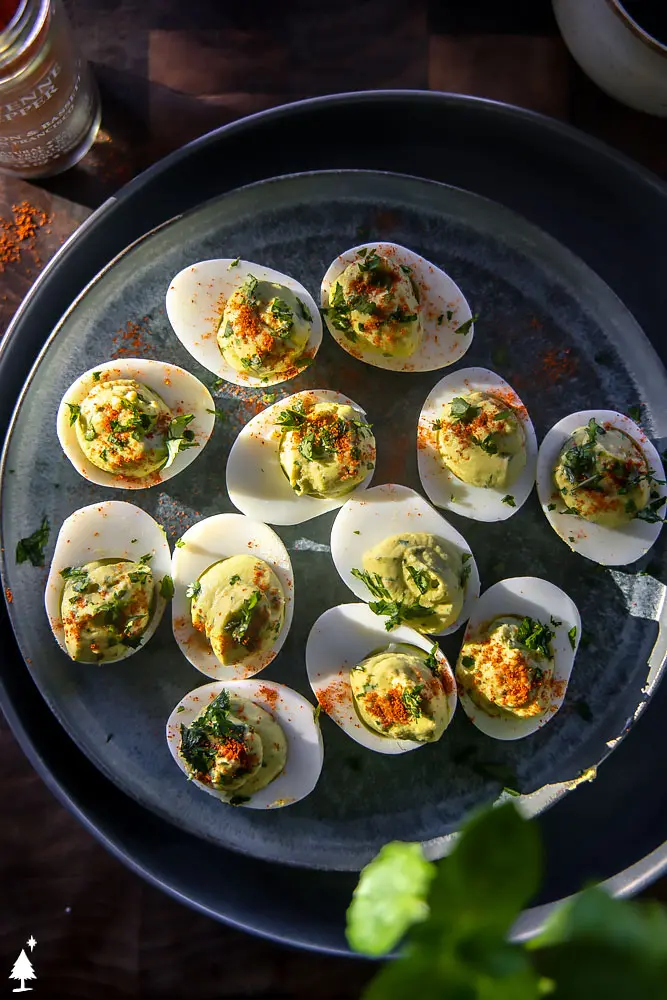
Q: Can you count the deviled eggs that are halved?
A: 12